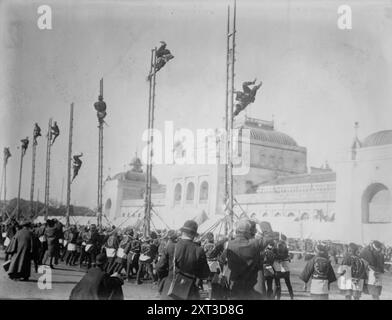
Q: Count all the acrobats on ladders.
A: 8